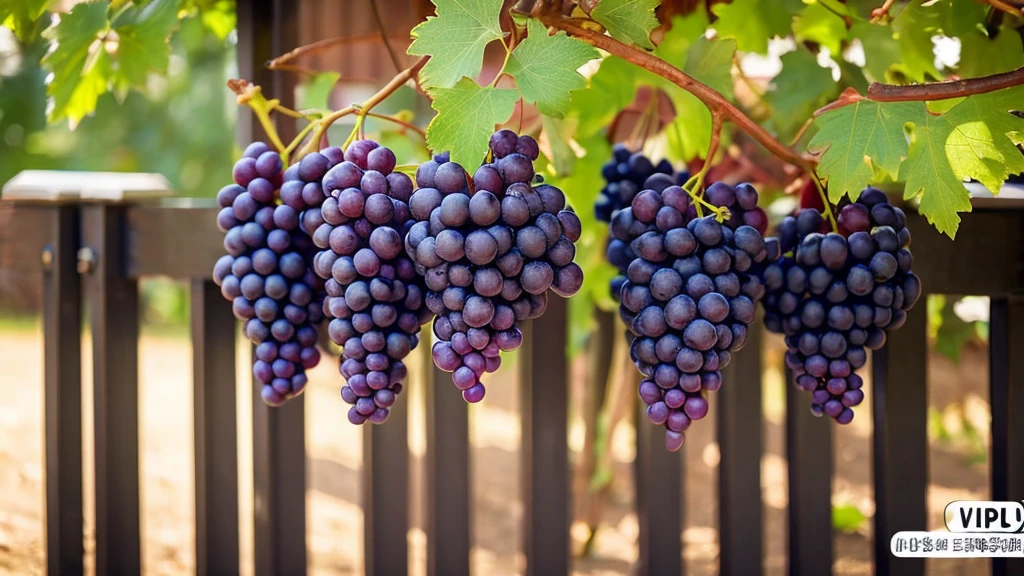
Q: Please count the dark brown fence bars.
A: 12